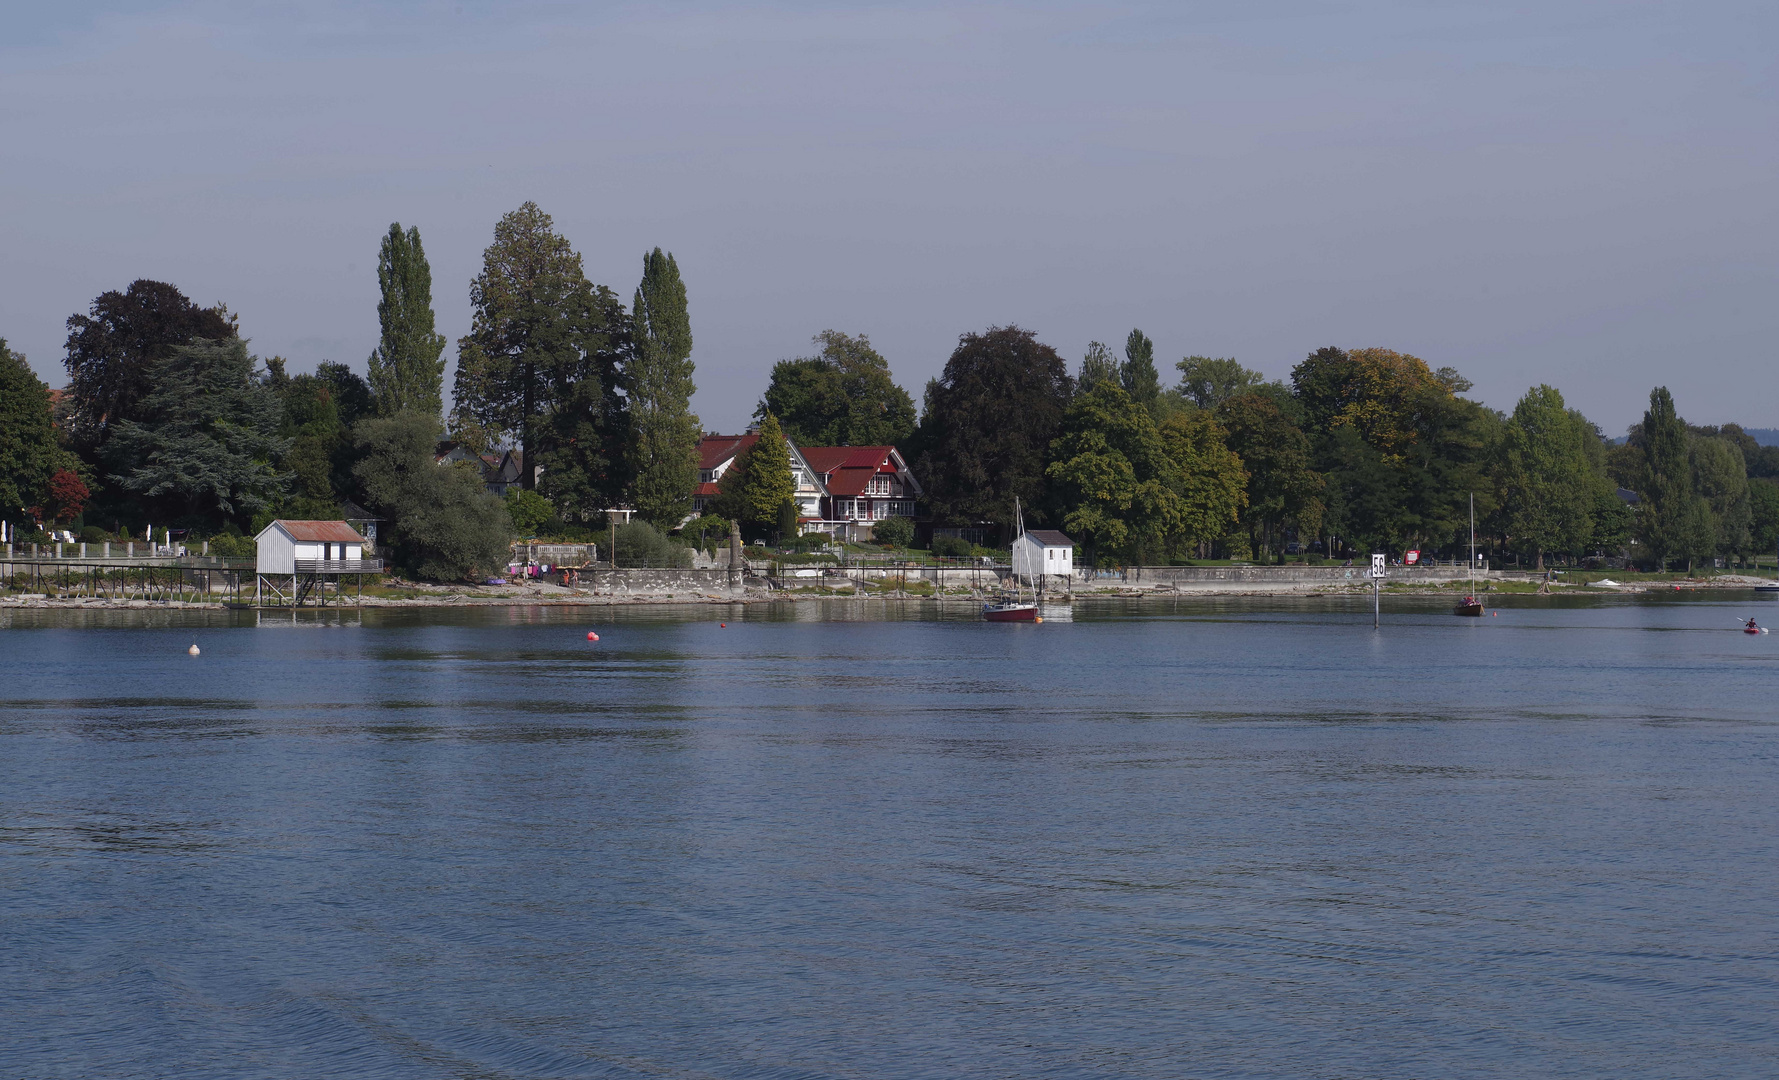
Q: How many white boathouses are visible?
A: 2